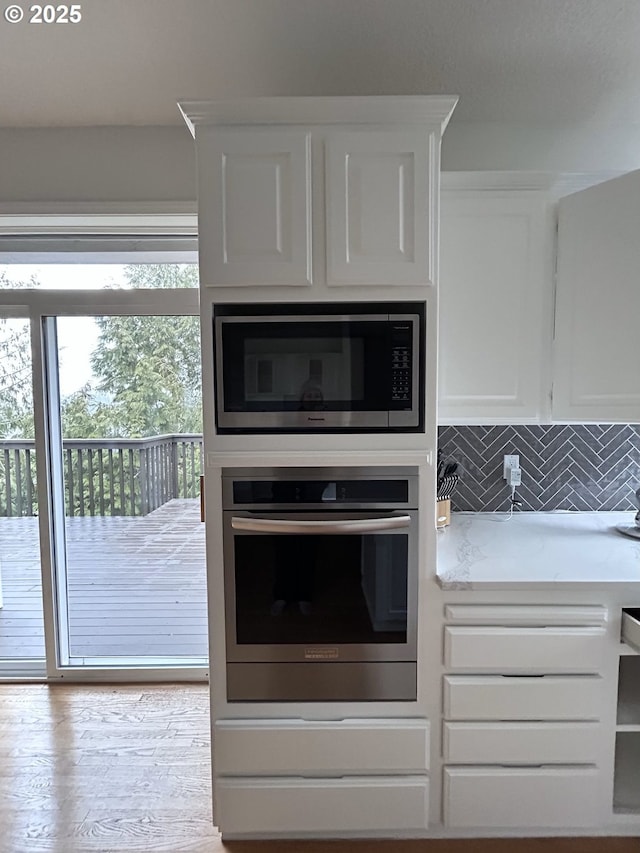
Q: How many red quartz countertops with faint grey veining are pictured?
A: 0